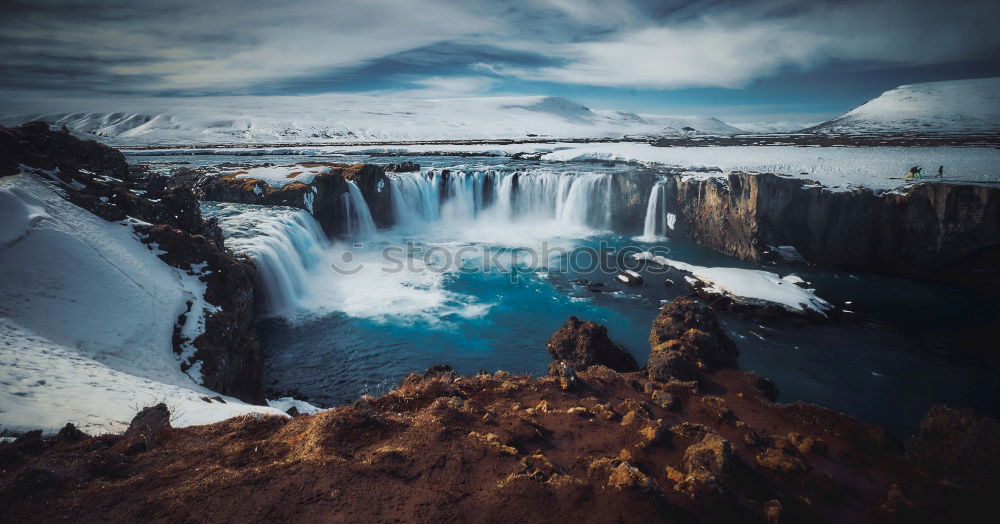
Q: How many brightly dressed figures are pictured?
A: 2